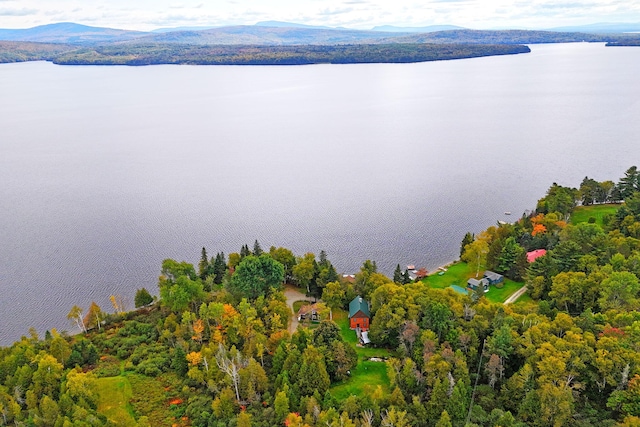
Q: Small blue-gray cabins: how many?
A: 2